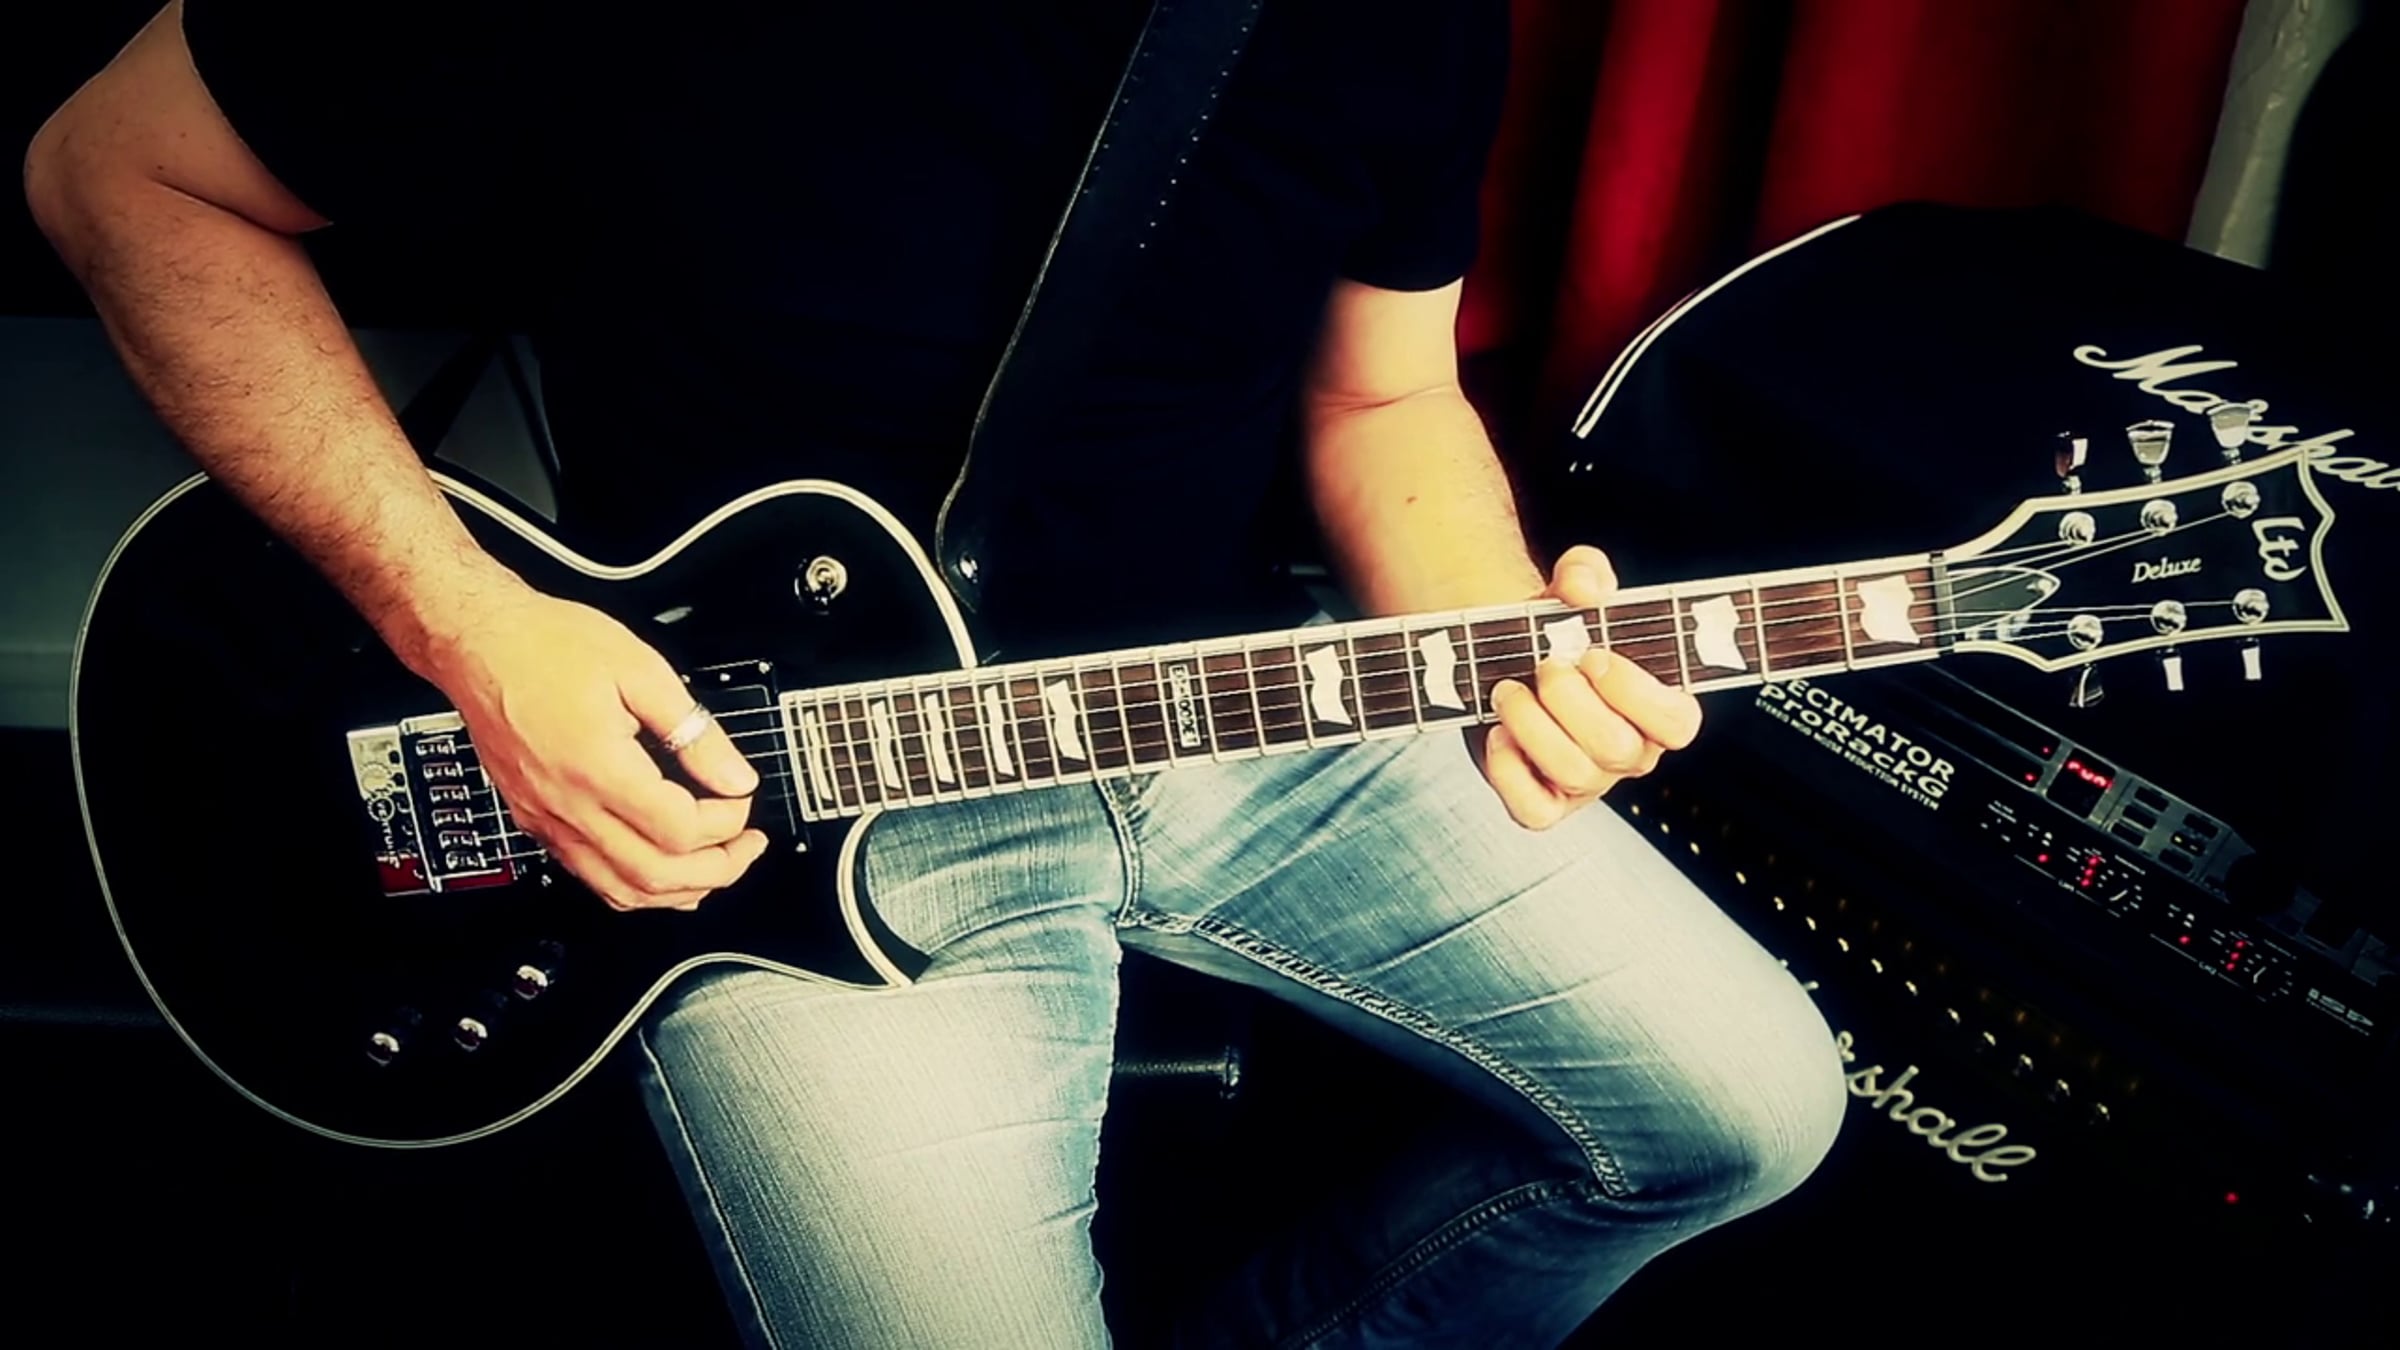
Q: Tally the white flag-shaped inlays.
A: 10